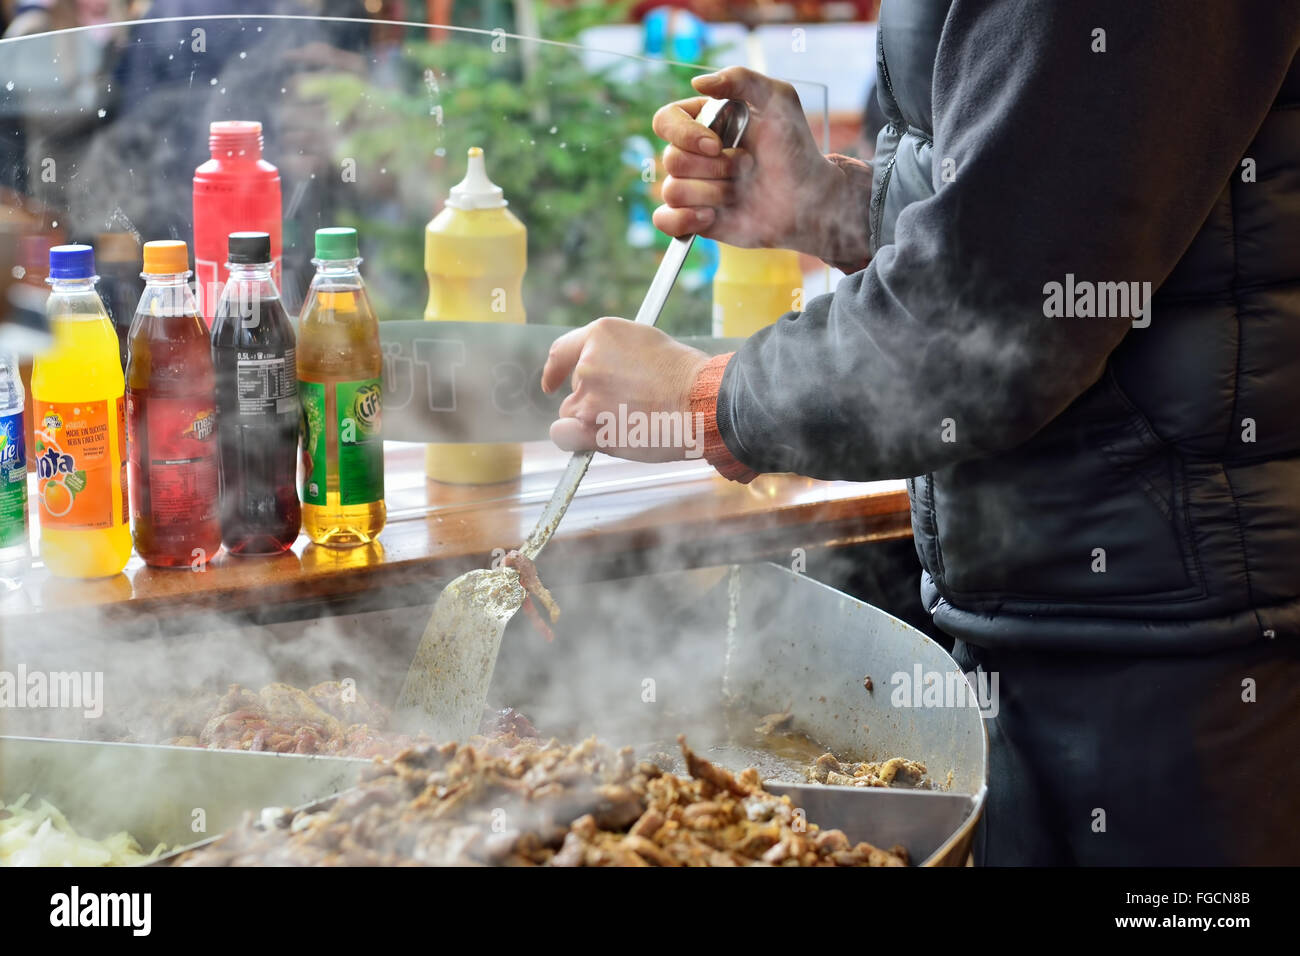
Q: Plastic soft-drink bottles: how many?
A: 5